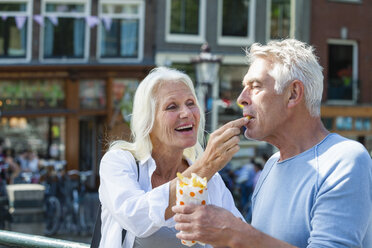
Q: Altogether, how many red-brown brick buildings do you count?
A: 1